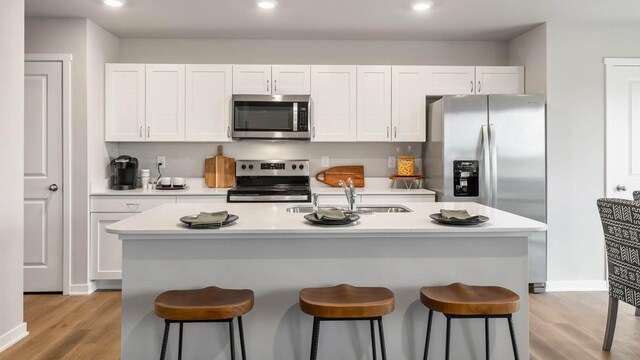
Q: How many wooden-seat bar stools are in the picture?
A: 3